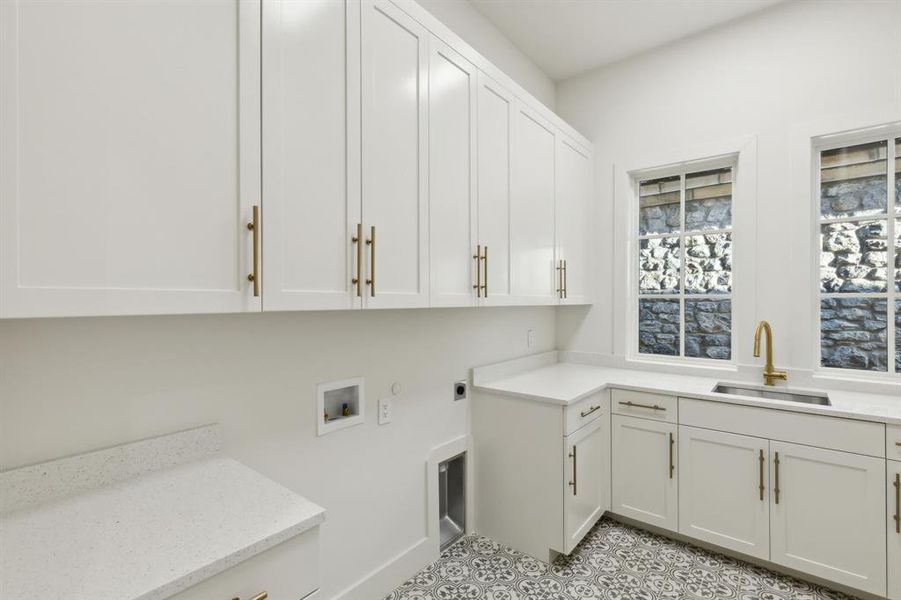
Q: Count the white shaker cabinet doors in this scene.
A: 12